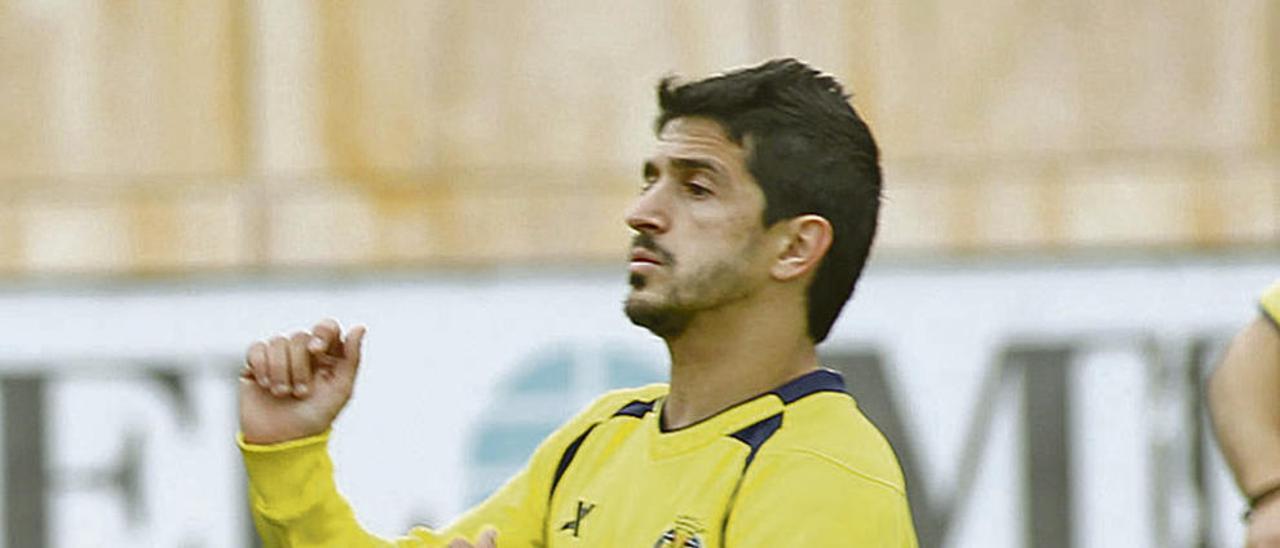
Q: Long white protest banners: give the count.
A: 0